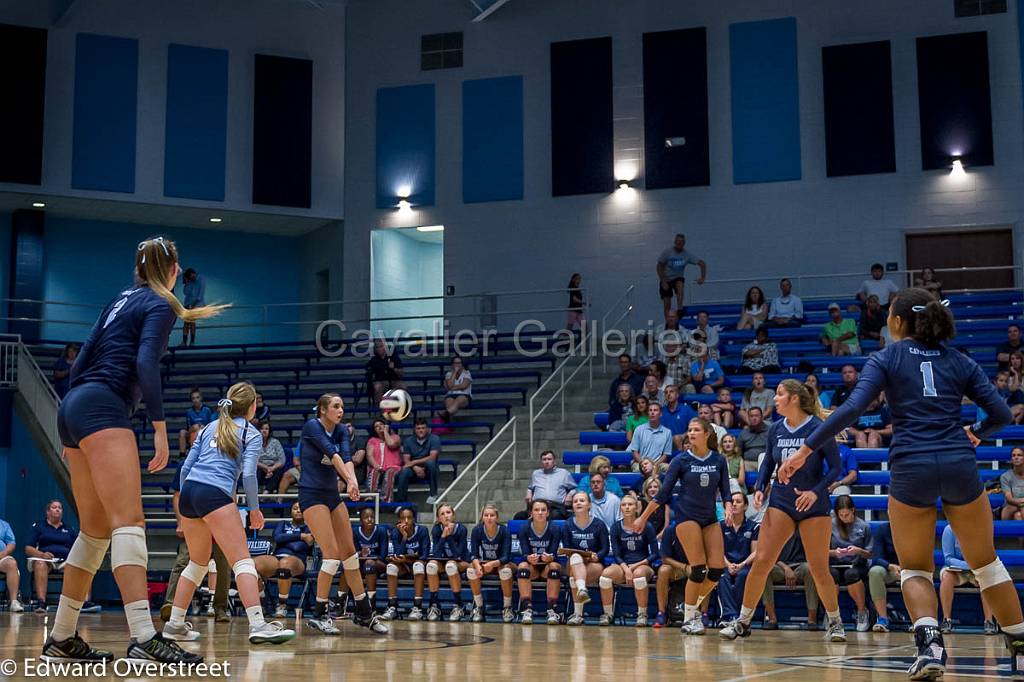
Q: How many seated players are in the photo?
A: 8